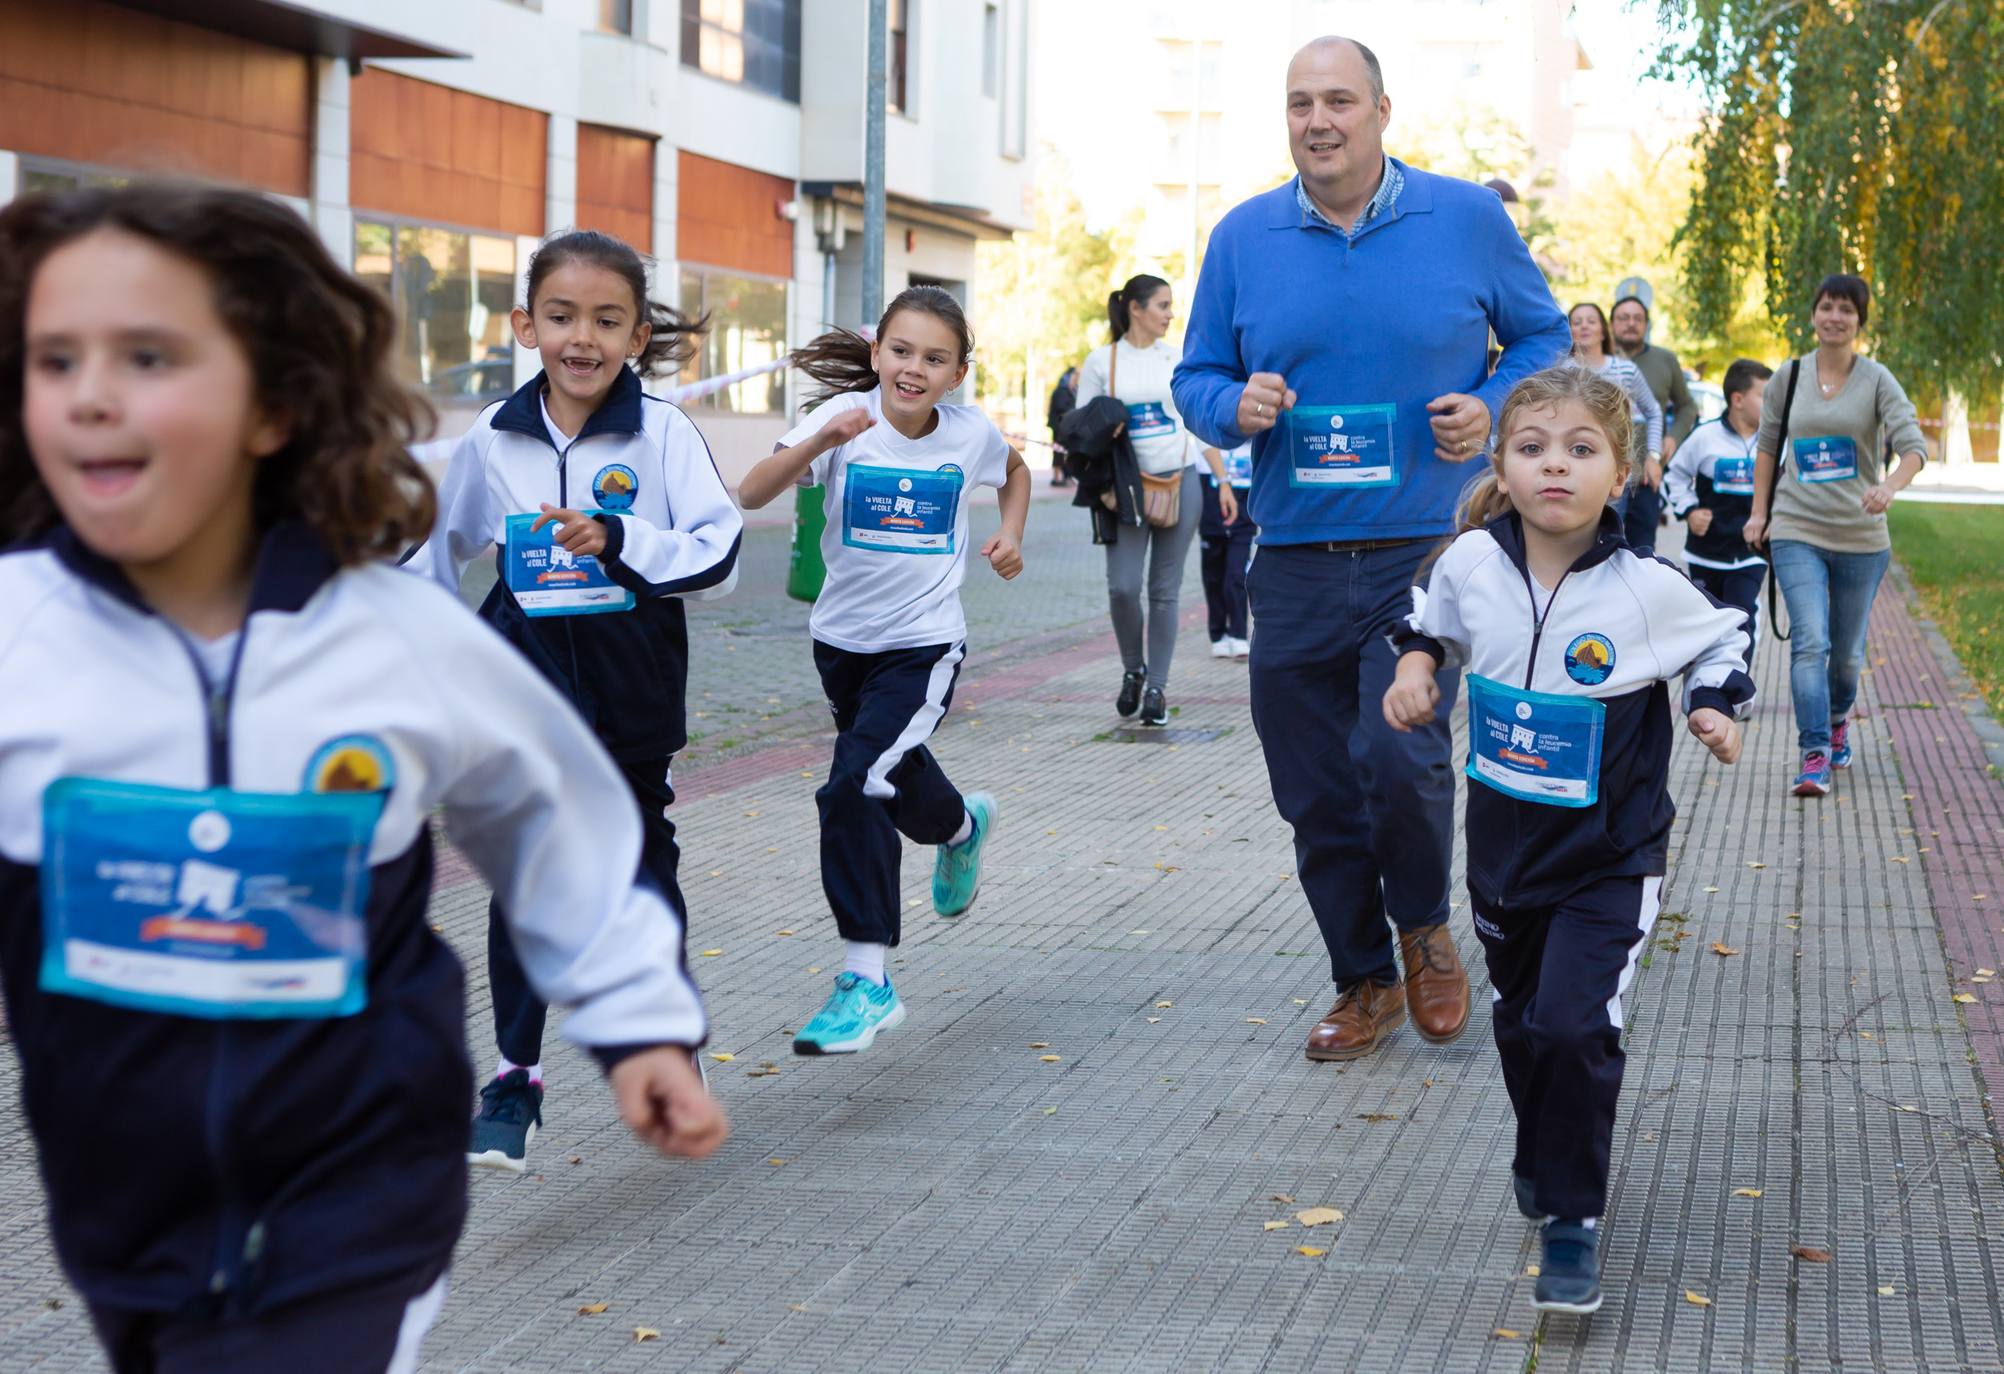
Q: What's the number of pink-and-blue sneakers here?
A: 2